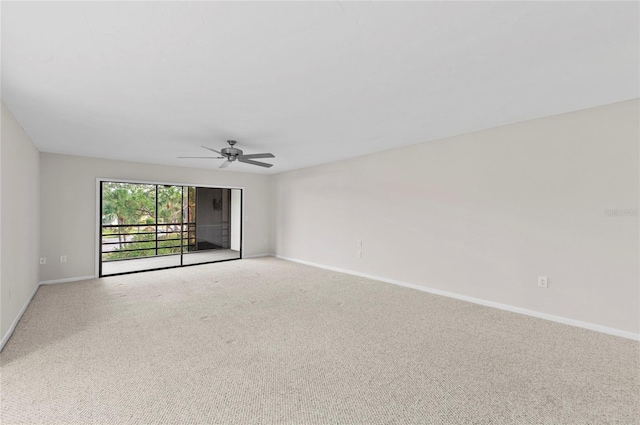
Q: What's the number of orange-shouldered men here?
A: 0